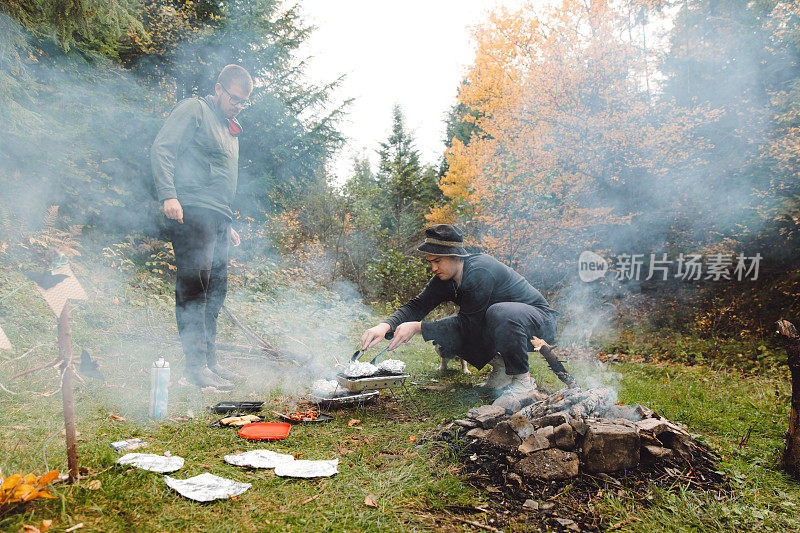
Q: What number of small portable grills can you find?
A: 2